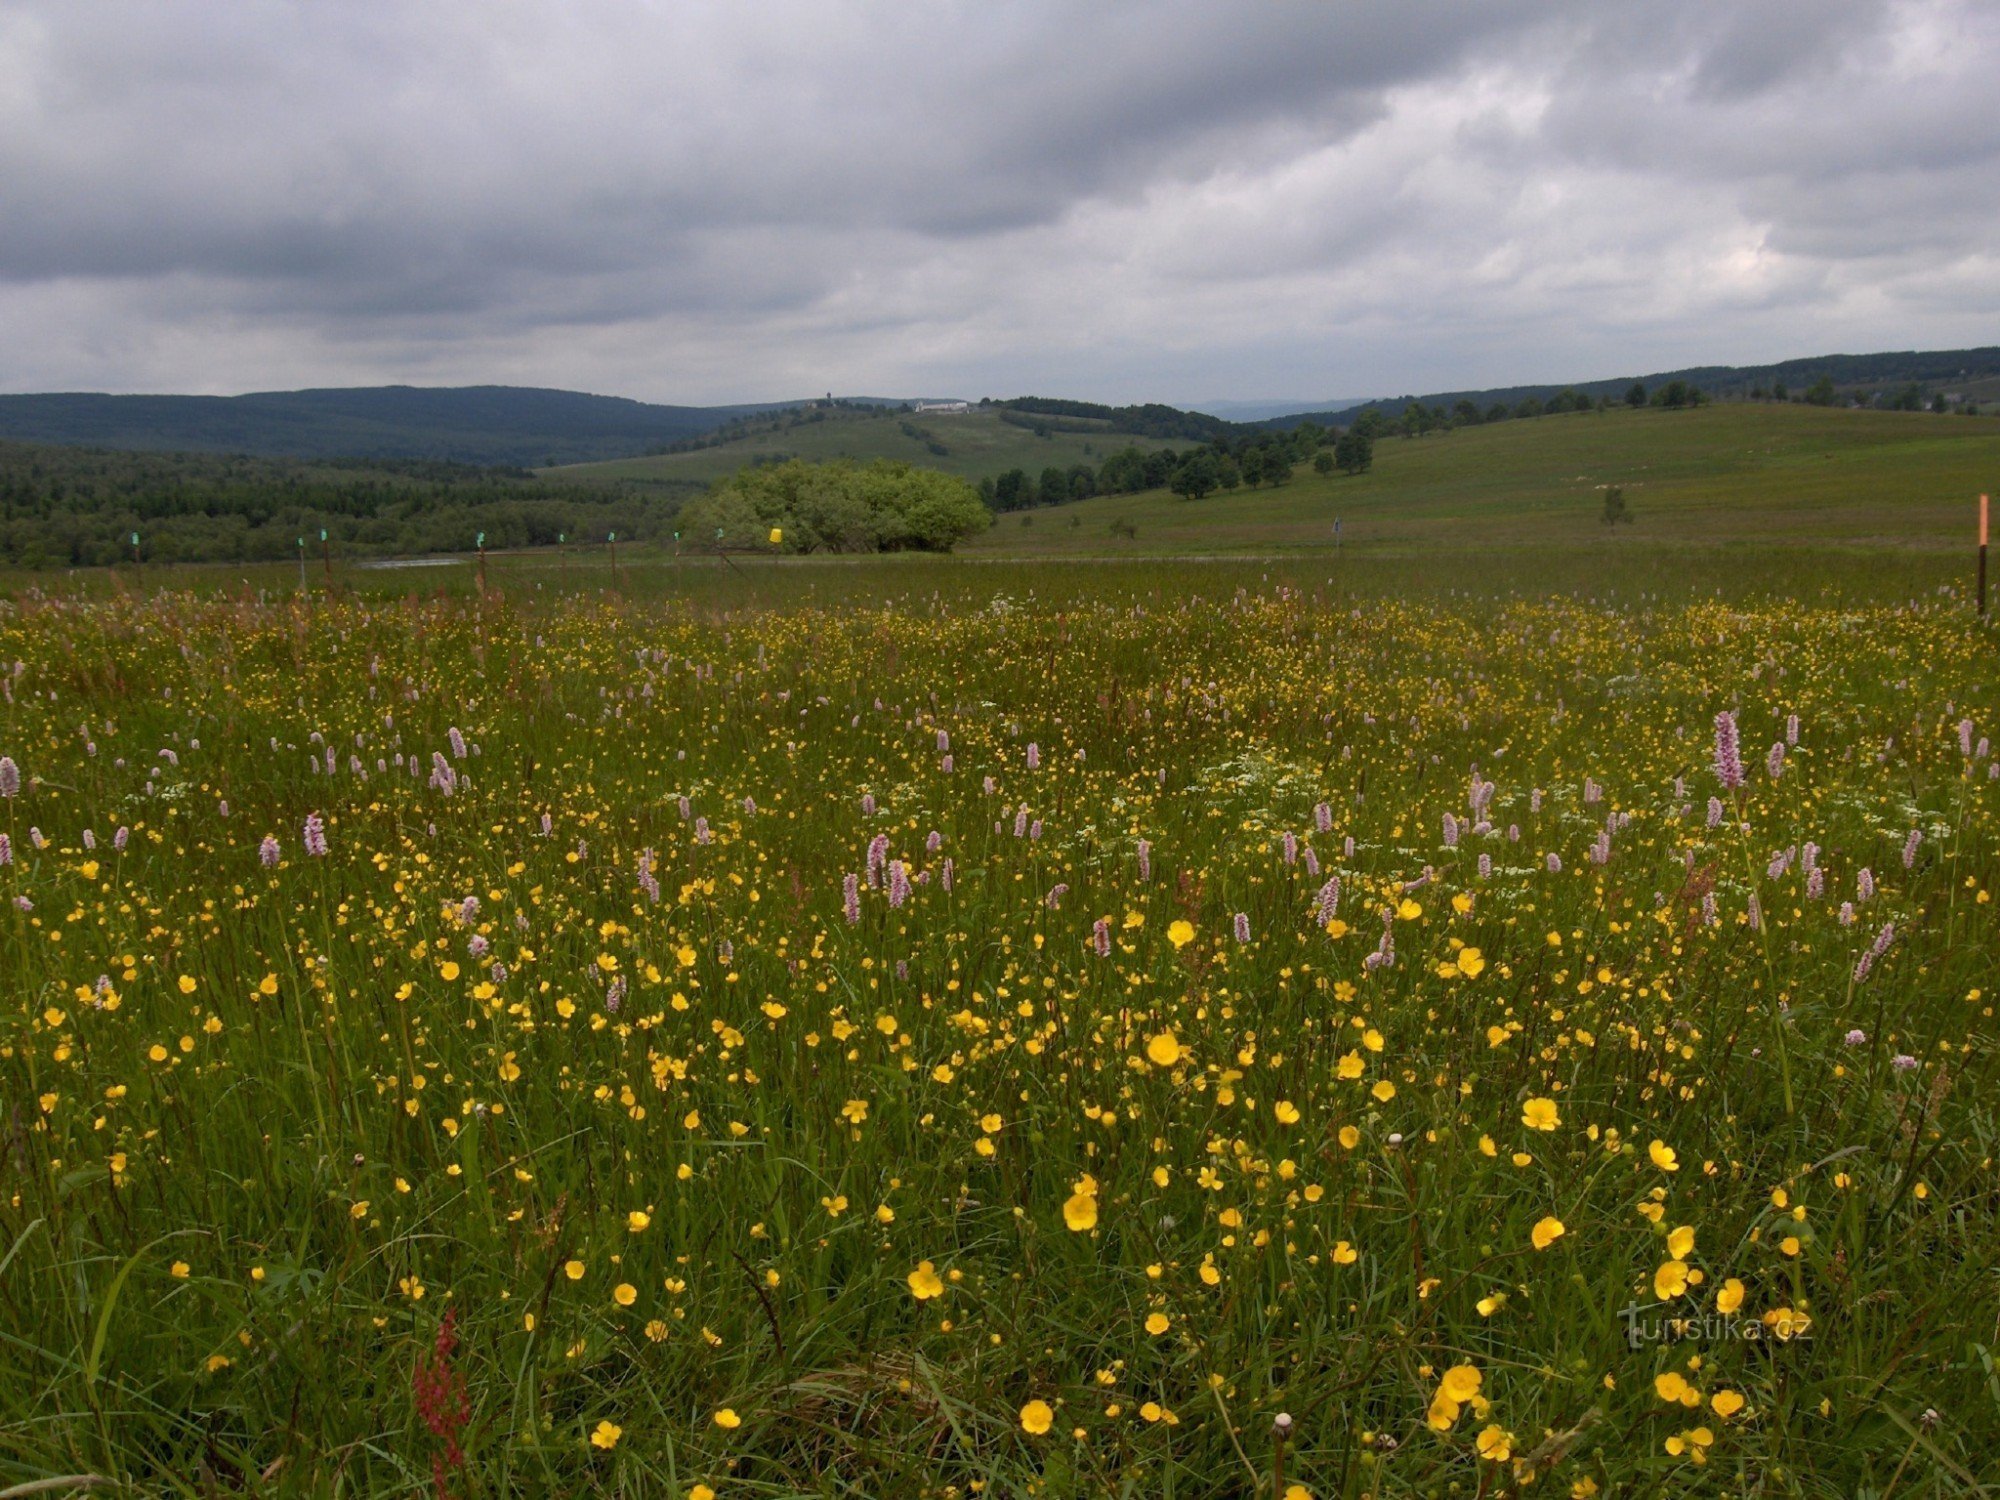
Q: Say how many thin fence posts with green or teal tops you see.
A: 8